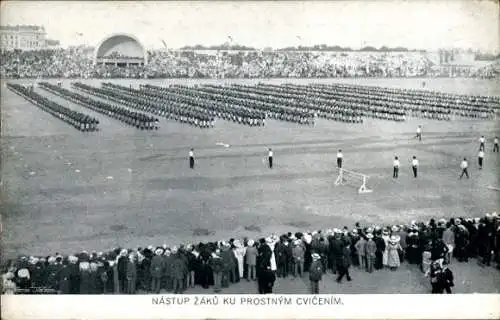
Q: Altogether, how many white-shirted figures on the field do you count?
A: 10